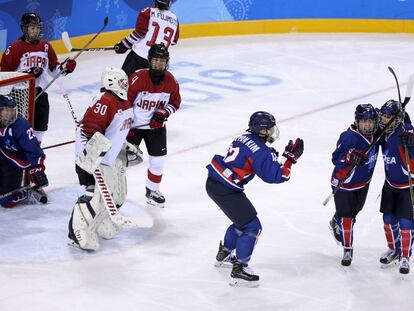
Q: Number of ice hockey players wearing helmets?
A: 8